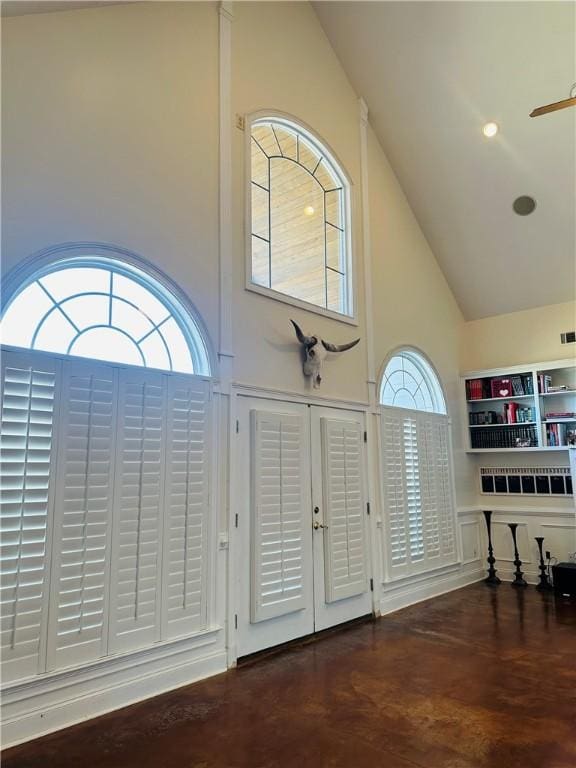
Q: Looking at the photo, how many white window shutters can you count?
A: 10